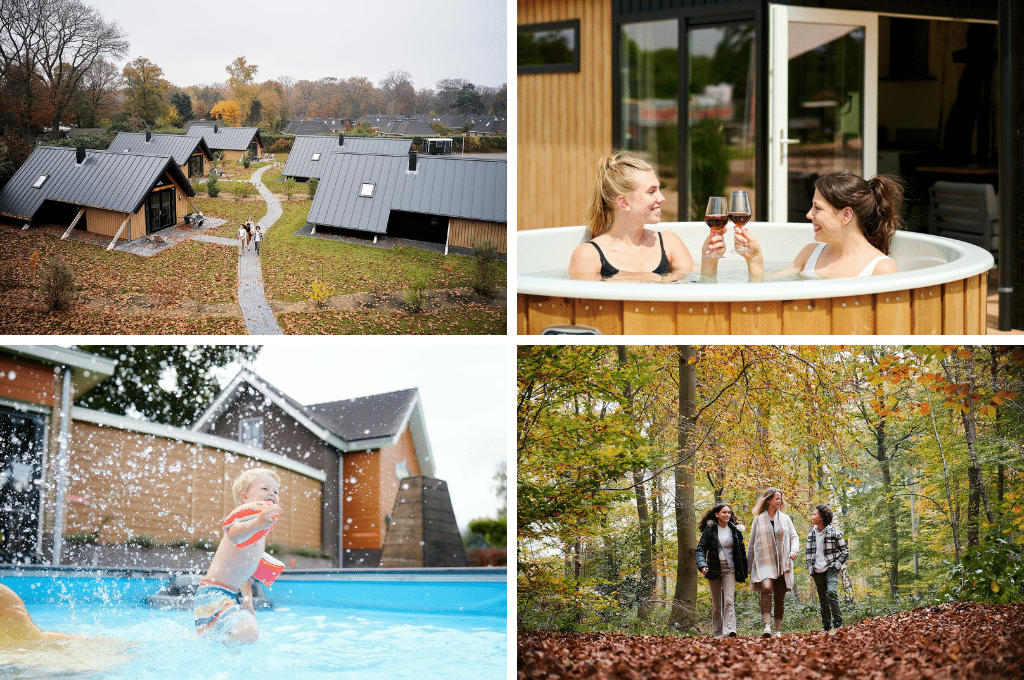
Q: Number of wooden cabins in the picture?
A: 5